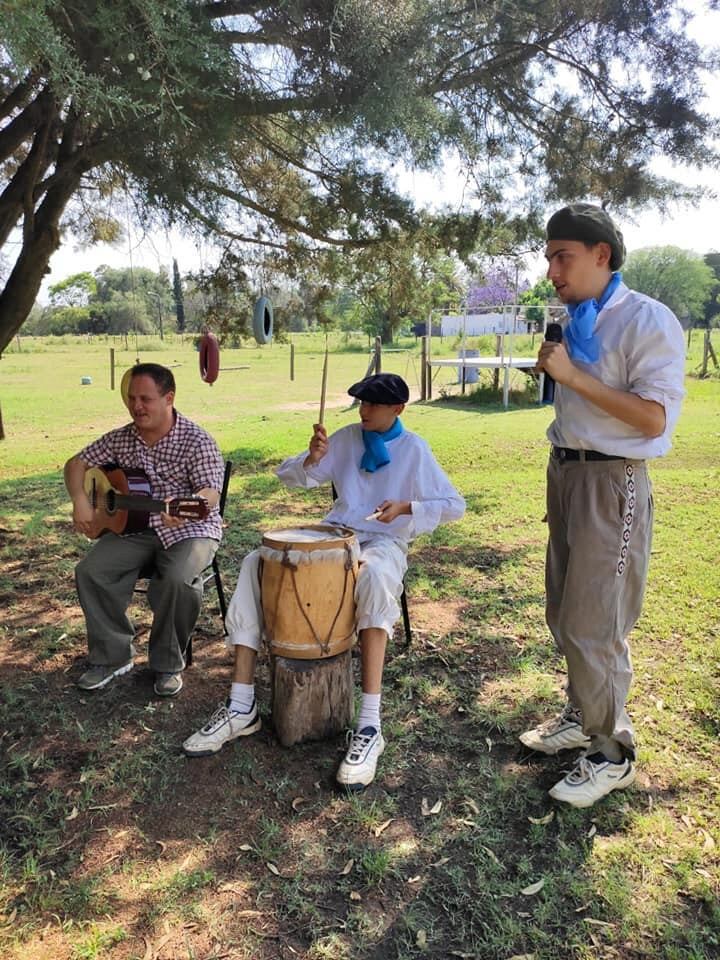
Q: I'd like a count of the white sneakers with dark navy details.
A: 4